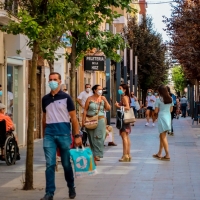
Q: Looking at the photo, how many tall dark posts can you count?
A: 5